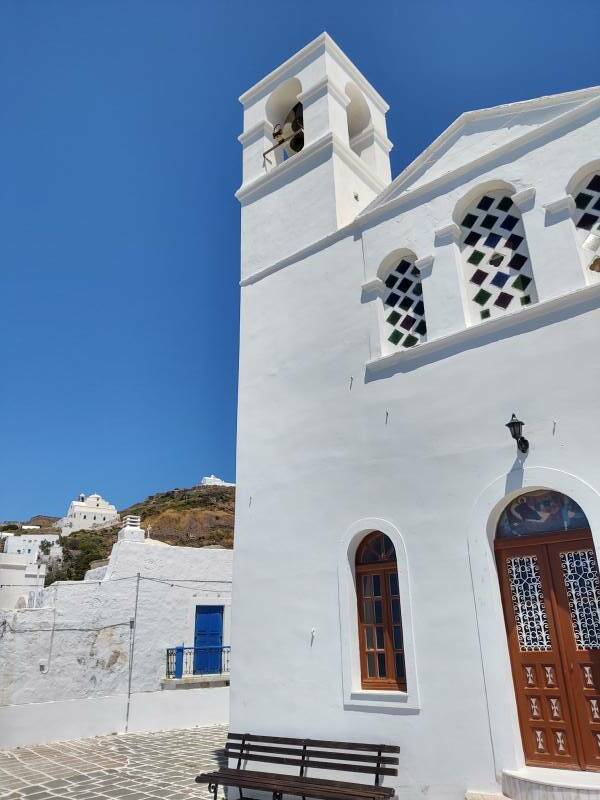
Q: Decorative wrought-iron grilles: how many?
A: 2